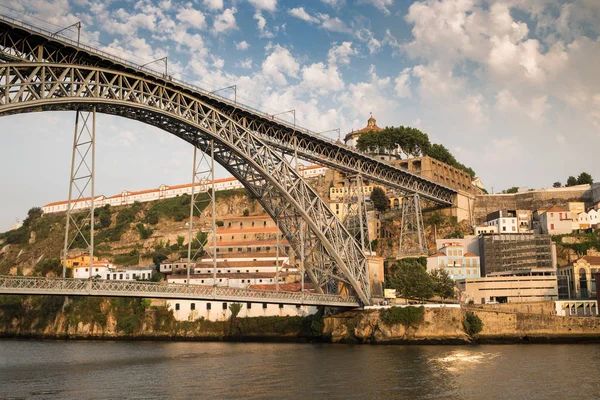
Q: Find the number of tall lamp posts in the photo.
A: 5